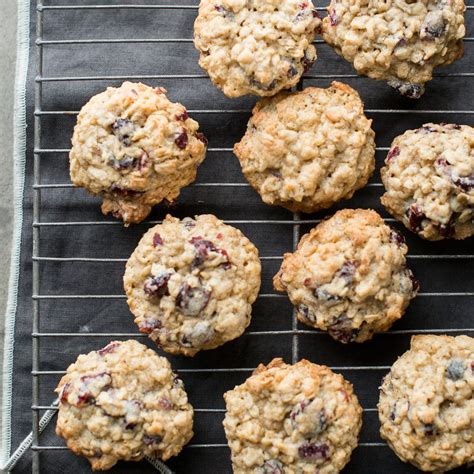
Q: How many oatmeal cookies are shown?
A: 10